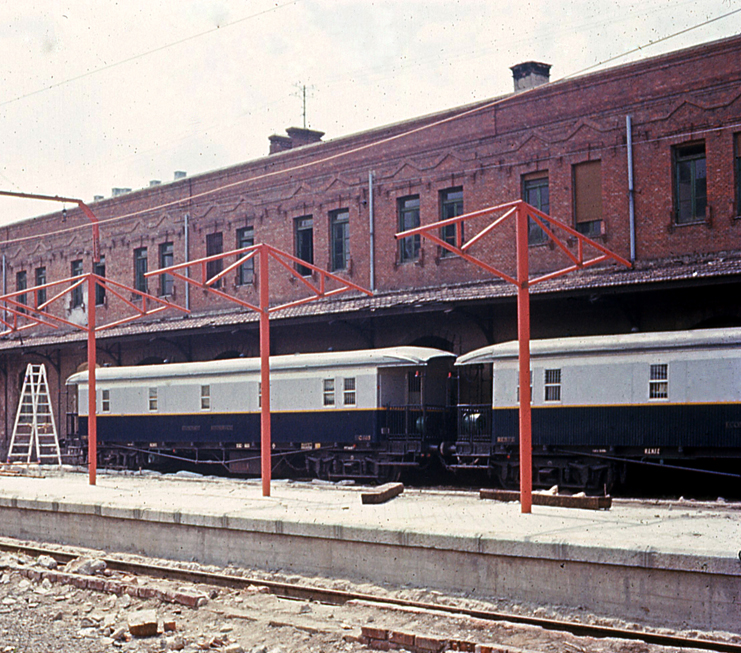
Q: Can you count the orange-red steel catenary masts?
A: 3